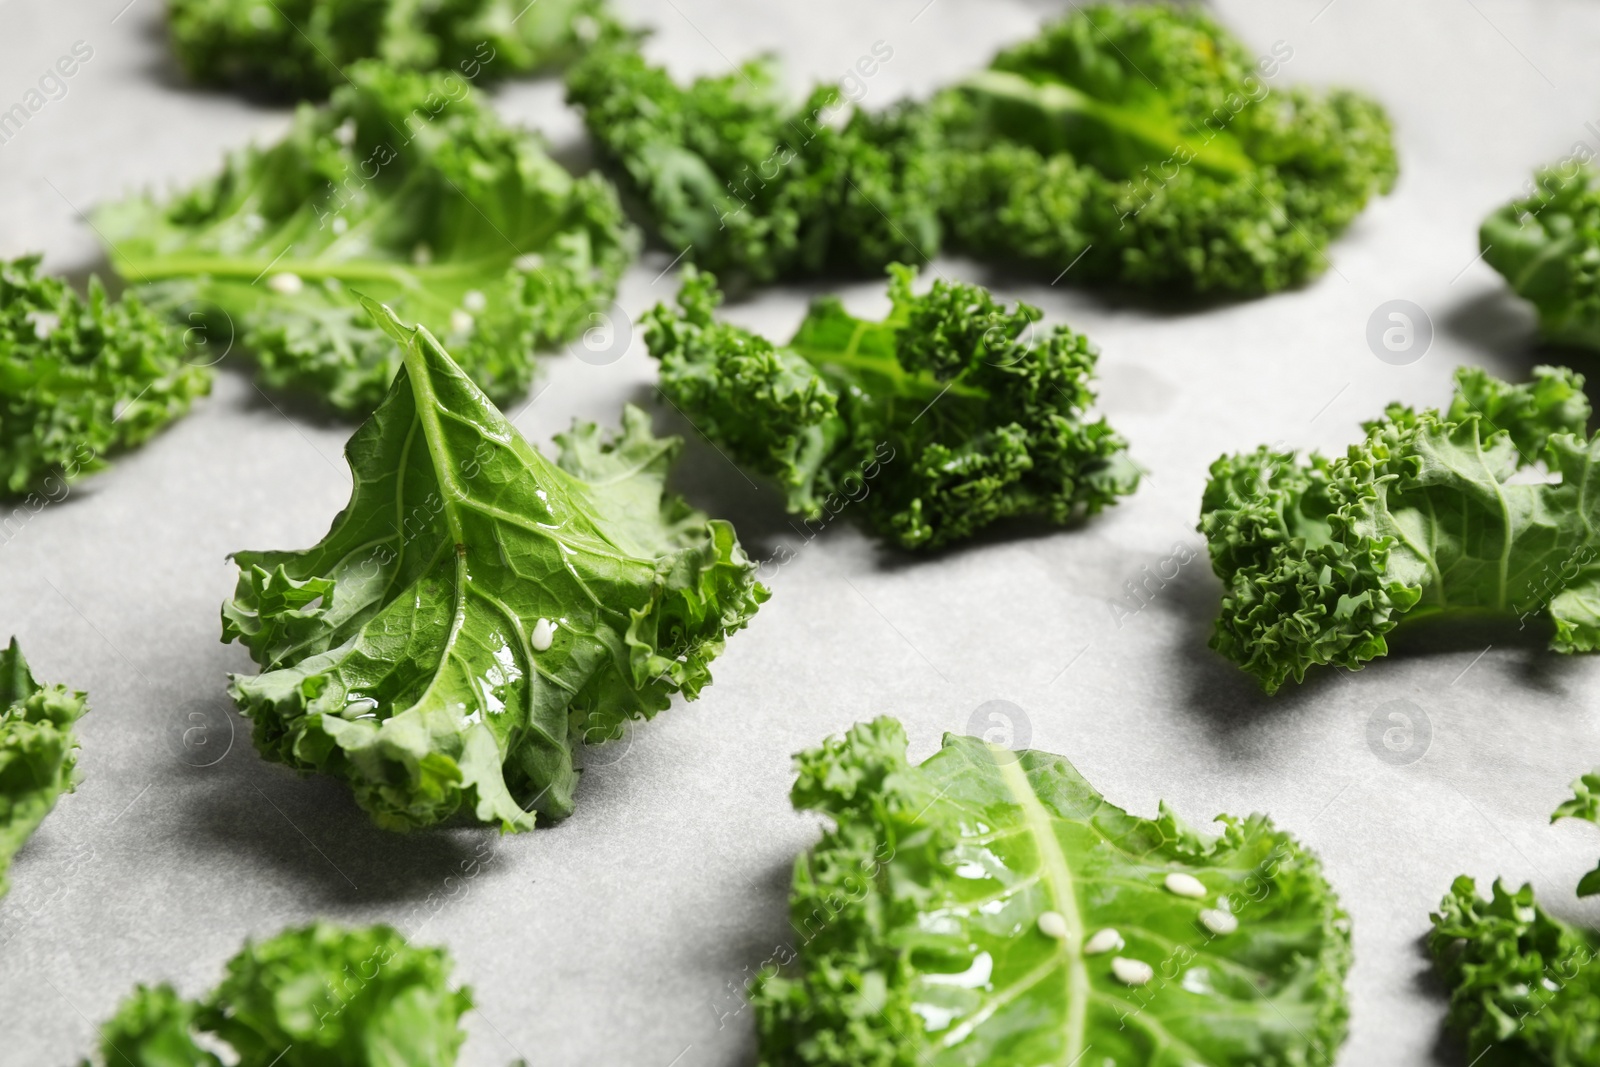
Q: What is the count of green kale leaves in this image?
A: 14